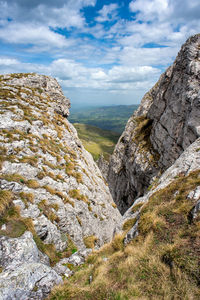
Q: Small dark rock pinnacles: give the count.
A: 1